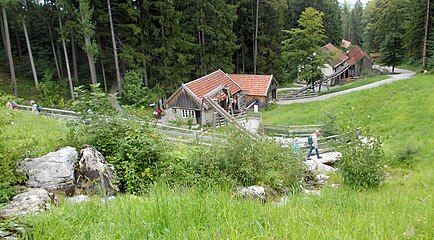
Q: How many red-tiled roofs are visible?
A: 5